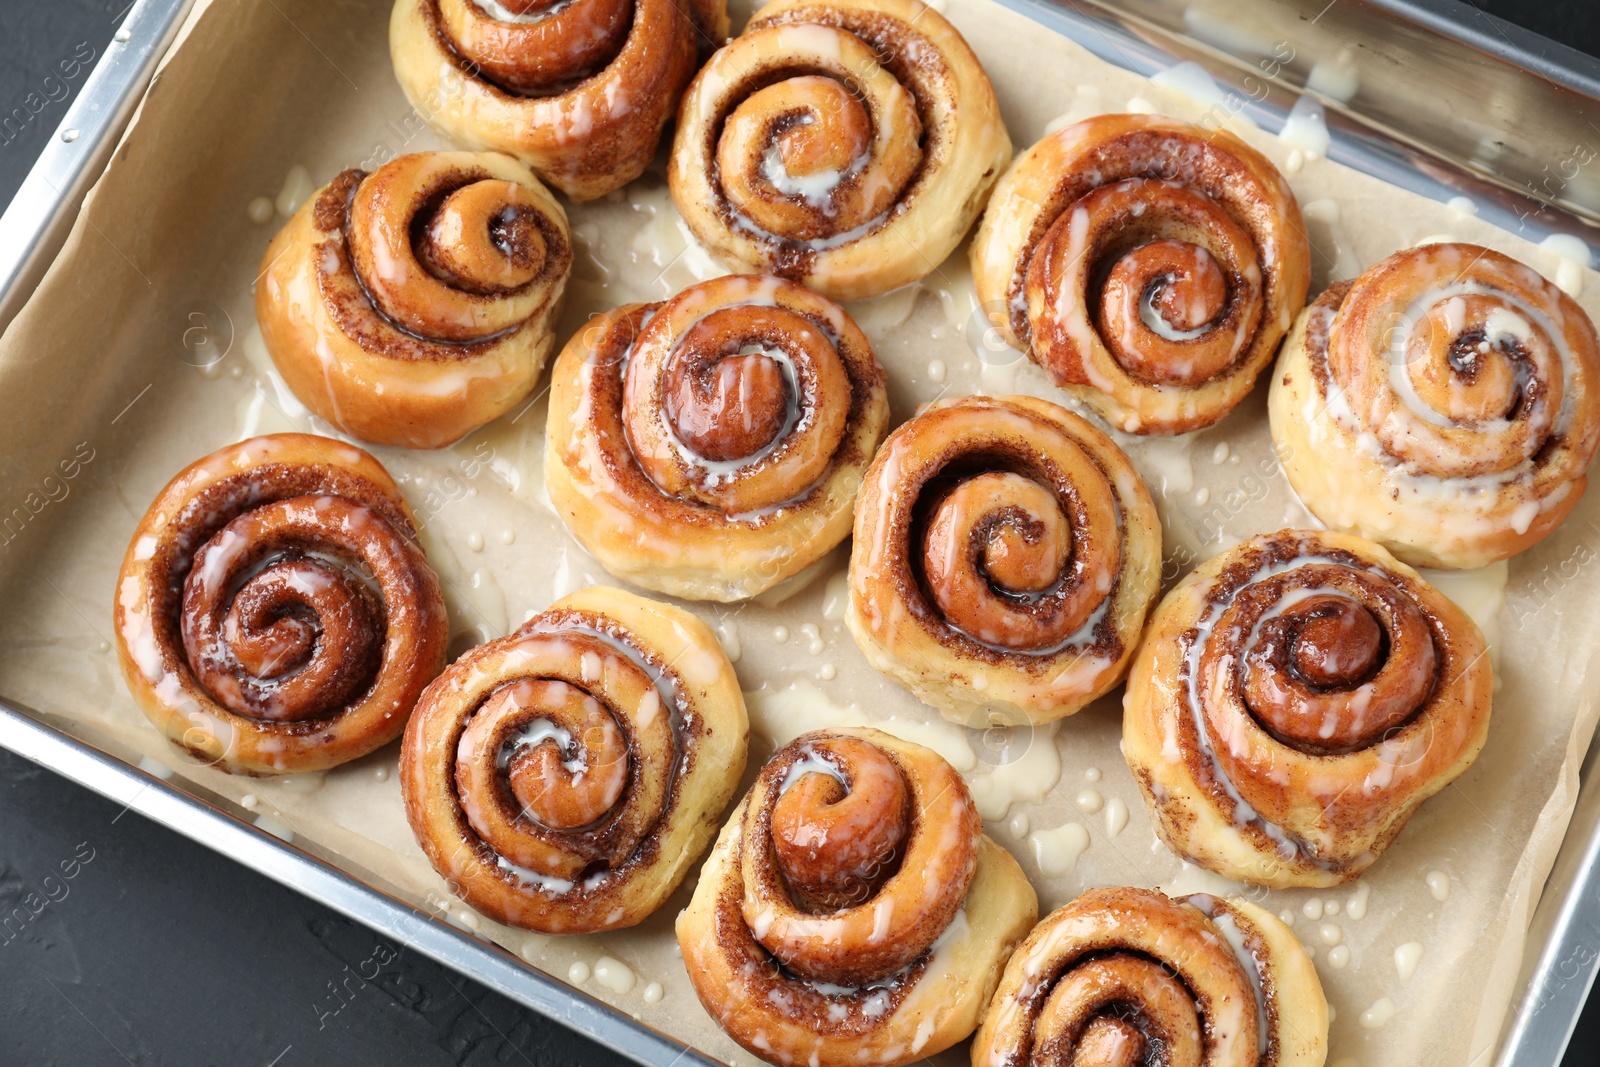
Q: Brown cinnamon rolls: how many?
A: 12